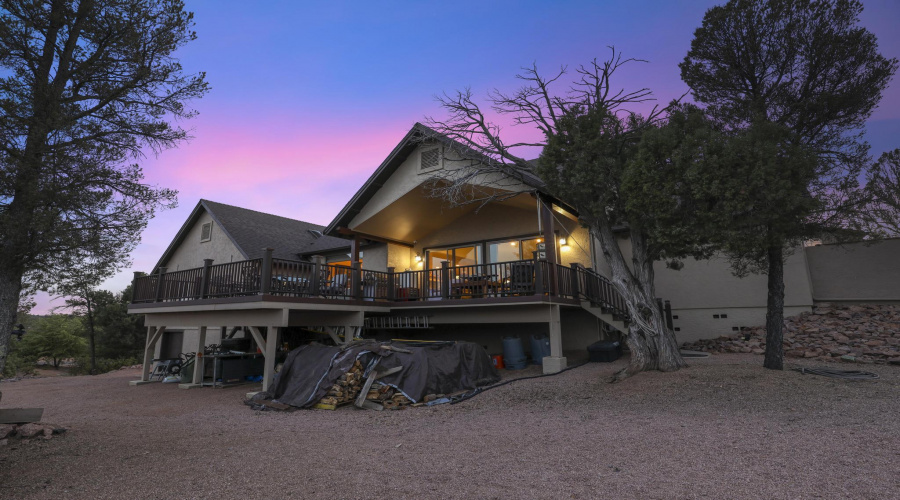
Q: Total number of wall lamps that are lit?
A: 2